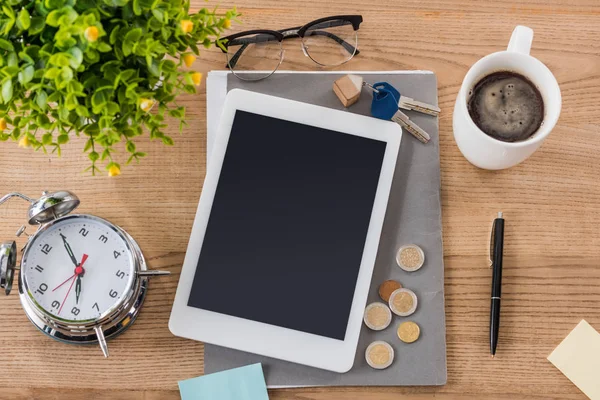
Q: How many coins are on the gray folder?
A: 6